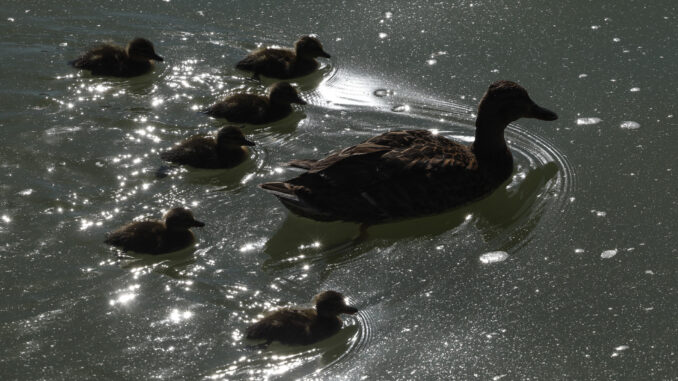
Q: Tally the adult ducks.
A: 1